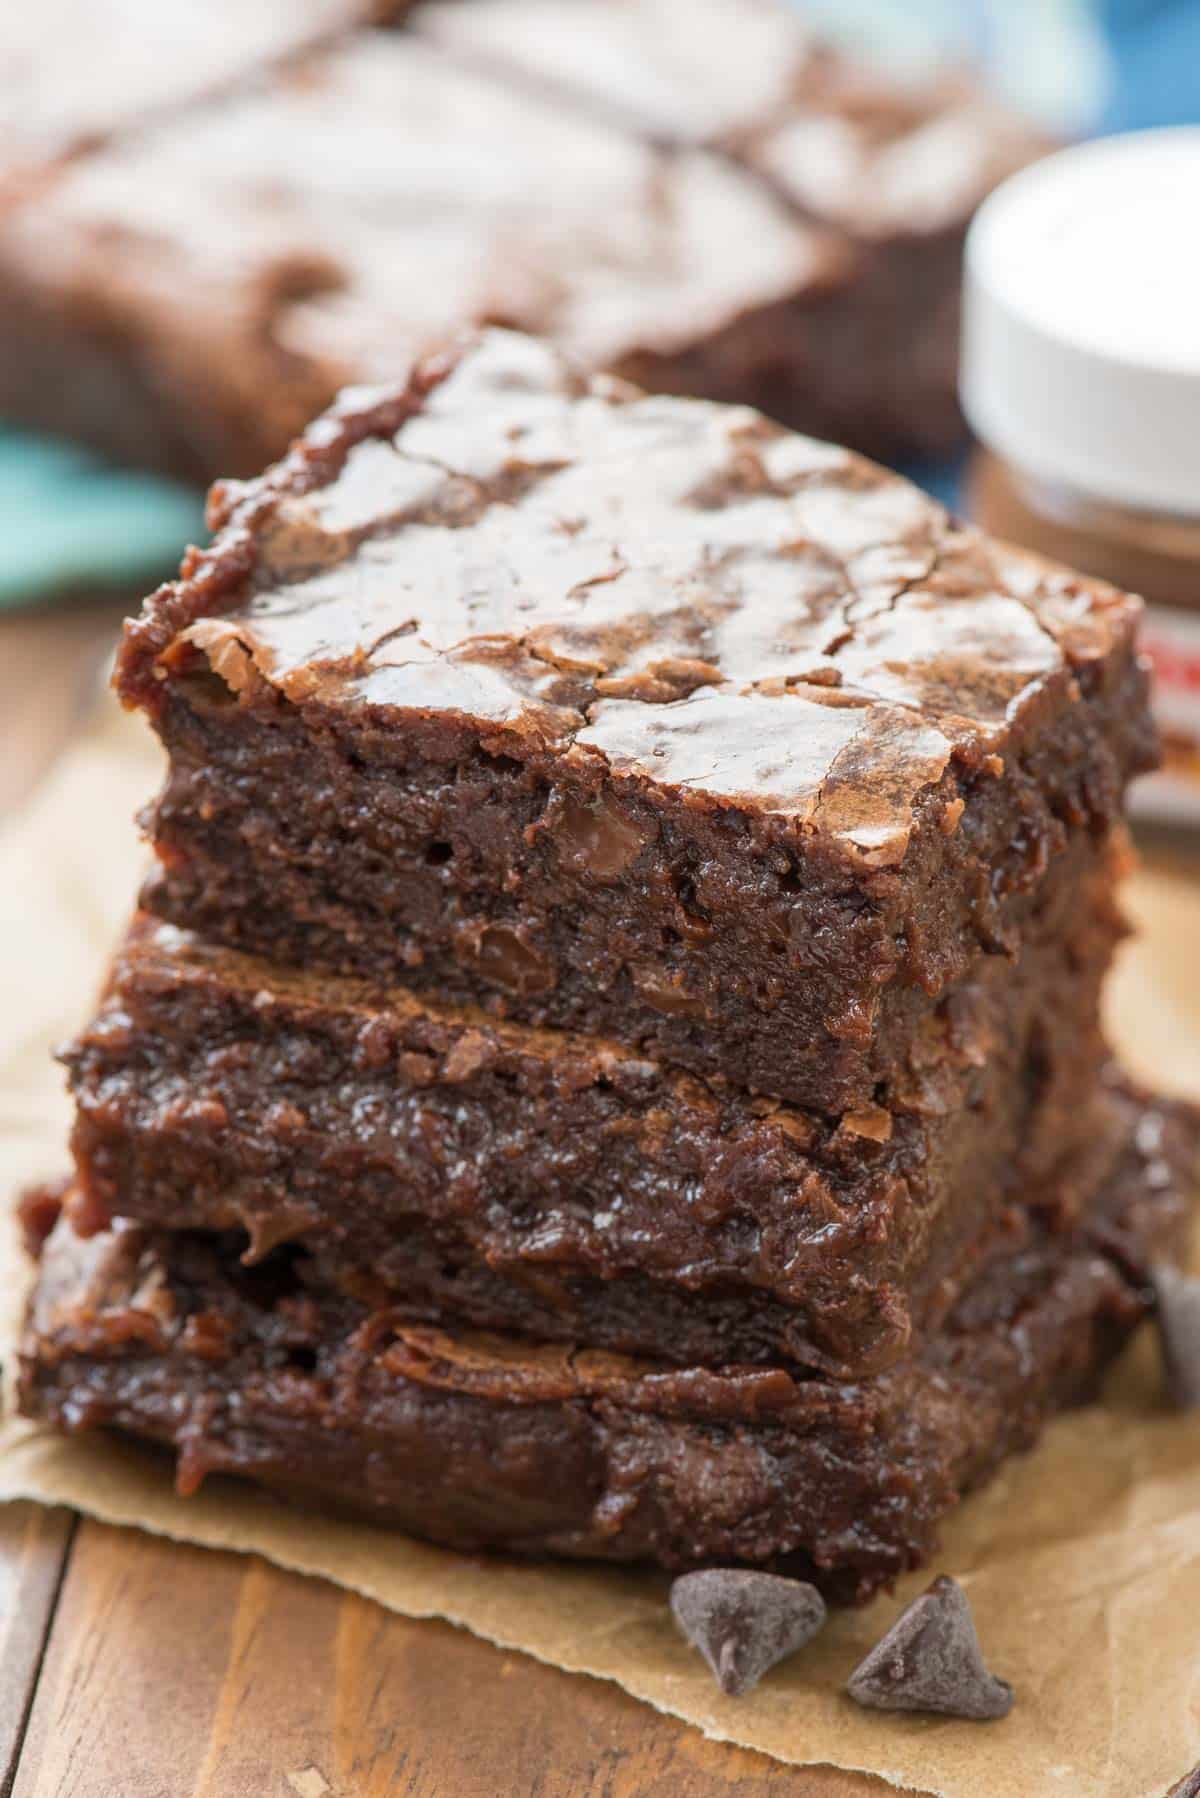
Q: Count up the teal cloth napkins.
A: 1